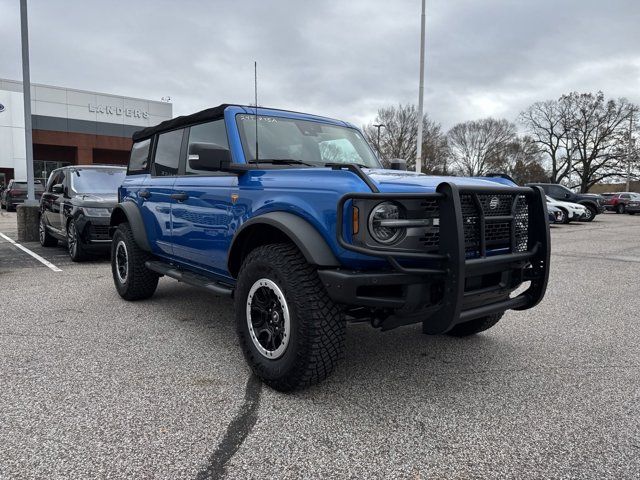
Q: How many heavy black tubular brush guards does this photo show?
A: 1